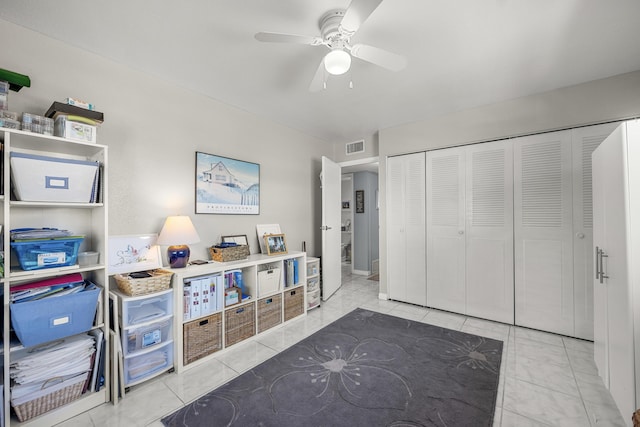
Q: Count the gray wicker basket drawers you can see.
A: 4